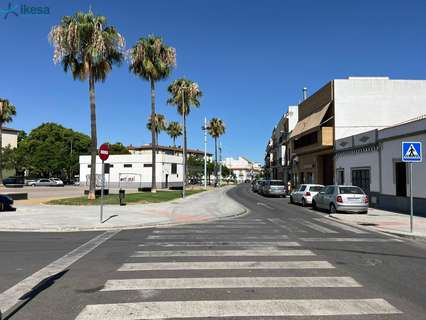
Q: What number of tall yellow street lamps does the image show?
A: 0